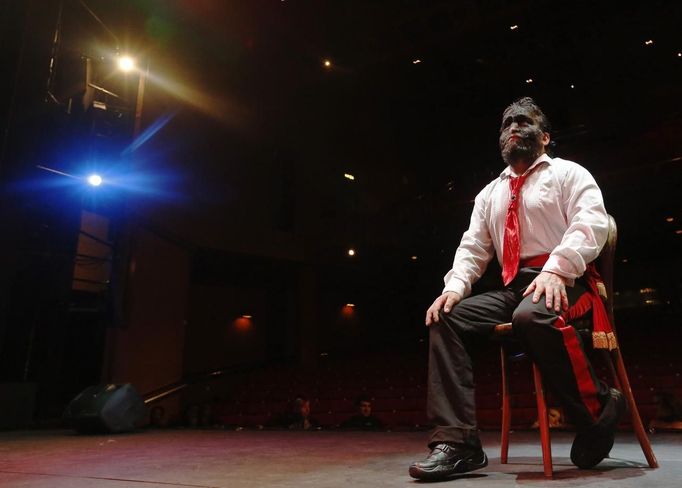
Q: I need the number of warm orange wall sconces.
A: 2